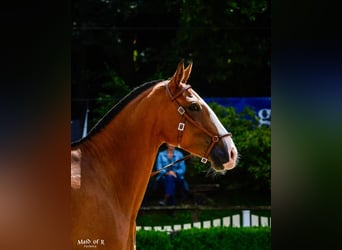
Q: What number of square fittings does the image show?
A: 3